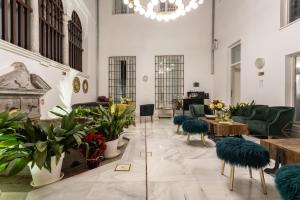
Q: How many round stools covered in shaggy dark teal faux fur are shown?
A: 4